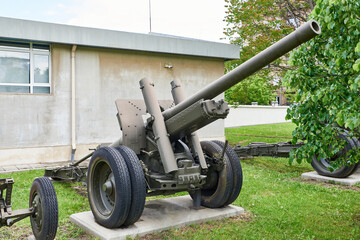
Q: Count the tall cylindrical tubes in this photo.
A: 2